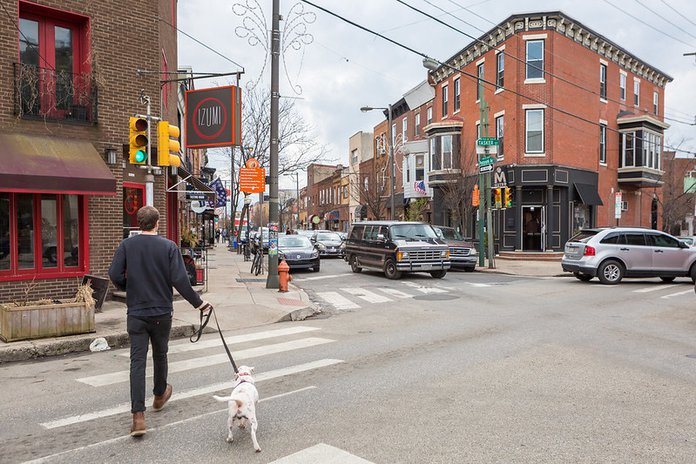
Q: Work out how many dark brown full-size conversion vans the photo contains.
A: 1